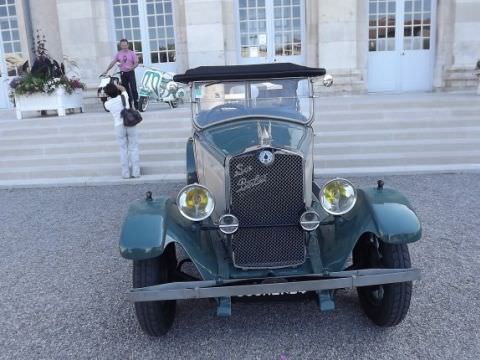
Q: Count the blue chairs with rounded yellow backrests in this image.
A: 0